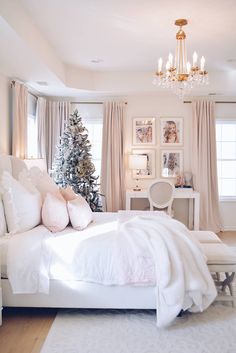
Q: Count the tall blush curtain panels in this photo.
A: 5